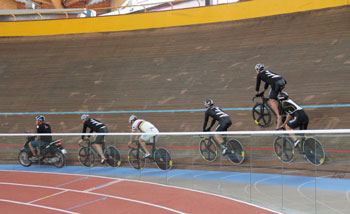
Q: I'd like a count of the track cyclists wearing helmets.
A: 5